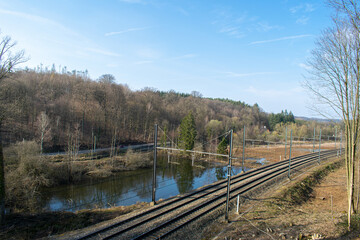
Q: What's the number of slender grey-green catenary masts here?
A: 9